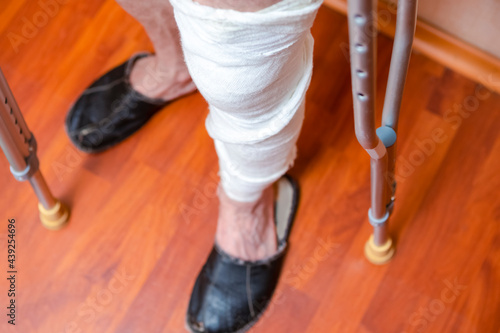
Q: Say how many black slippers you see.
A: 2